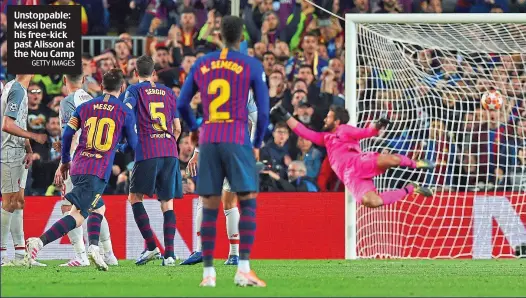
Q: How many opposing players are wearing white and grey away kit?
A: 3